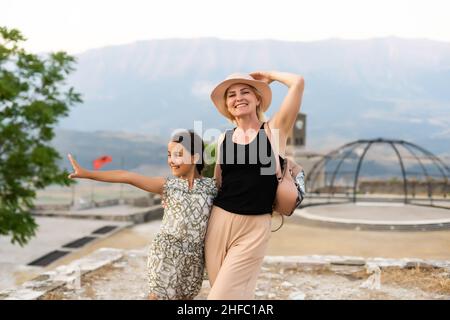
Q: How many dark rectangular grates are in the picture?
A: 3